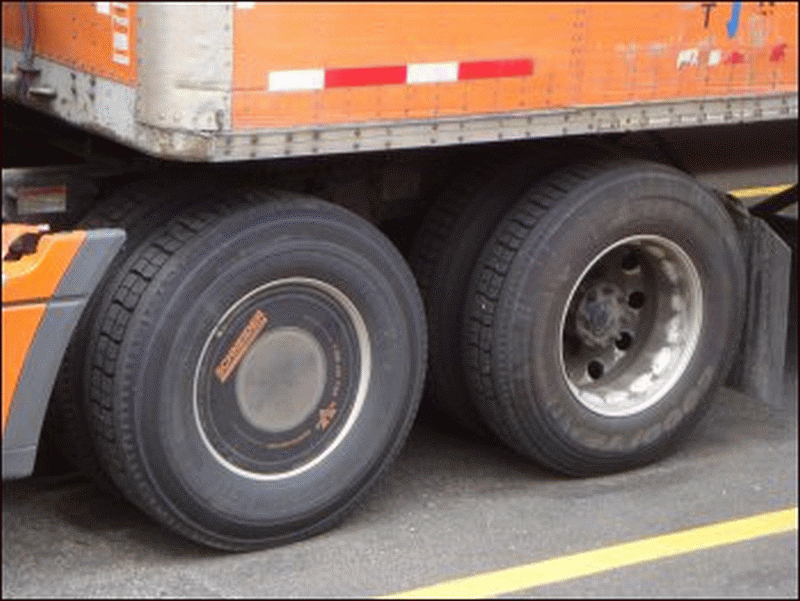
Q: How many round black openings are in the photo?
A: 4